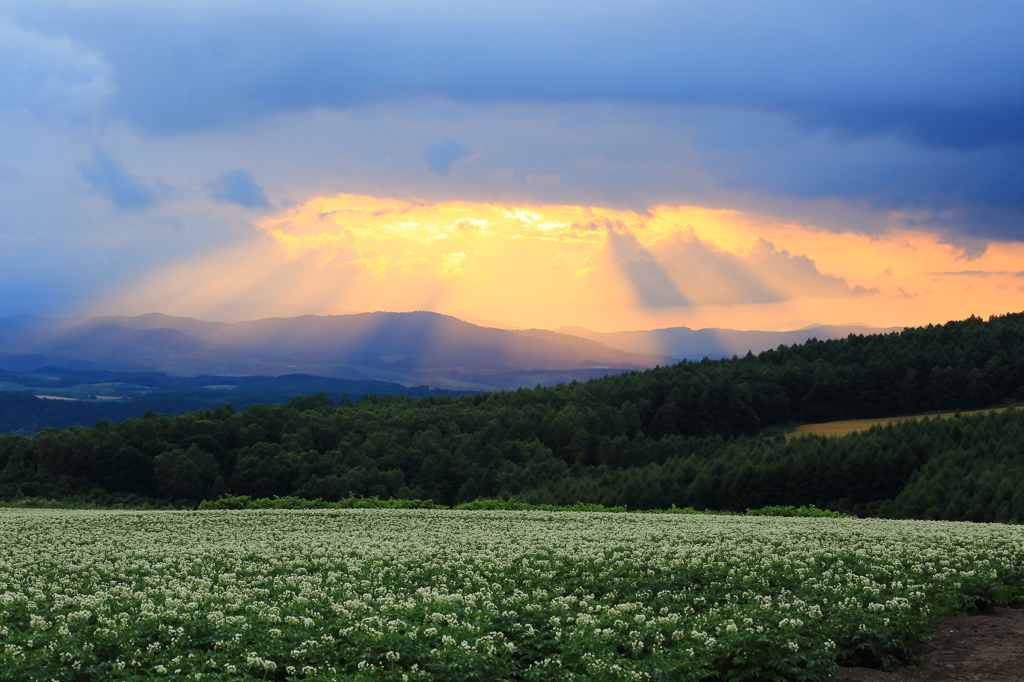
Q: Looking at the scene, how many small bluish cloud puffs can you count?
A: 3